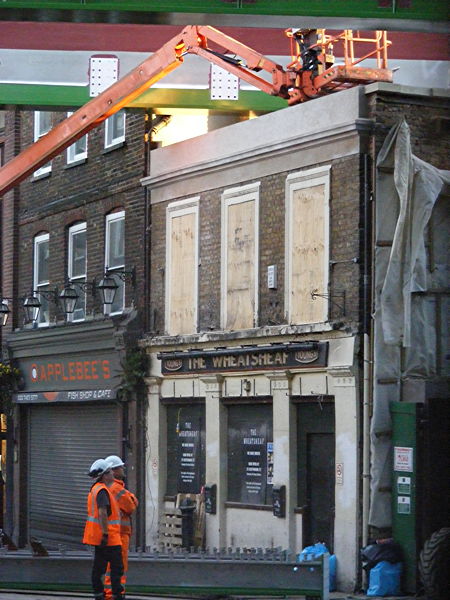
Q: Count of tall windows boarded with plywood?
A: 3